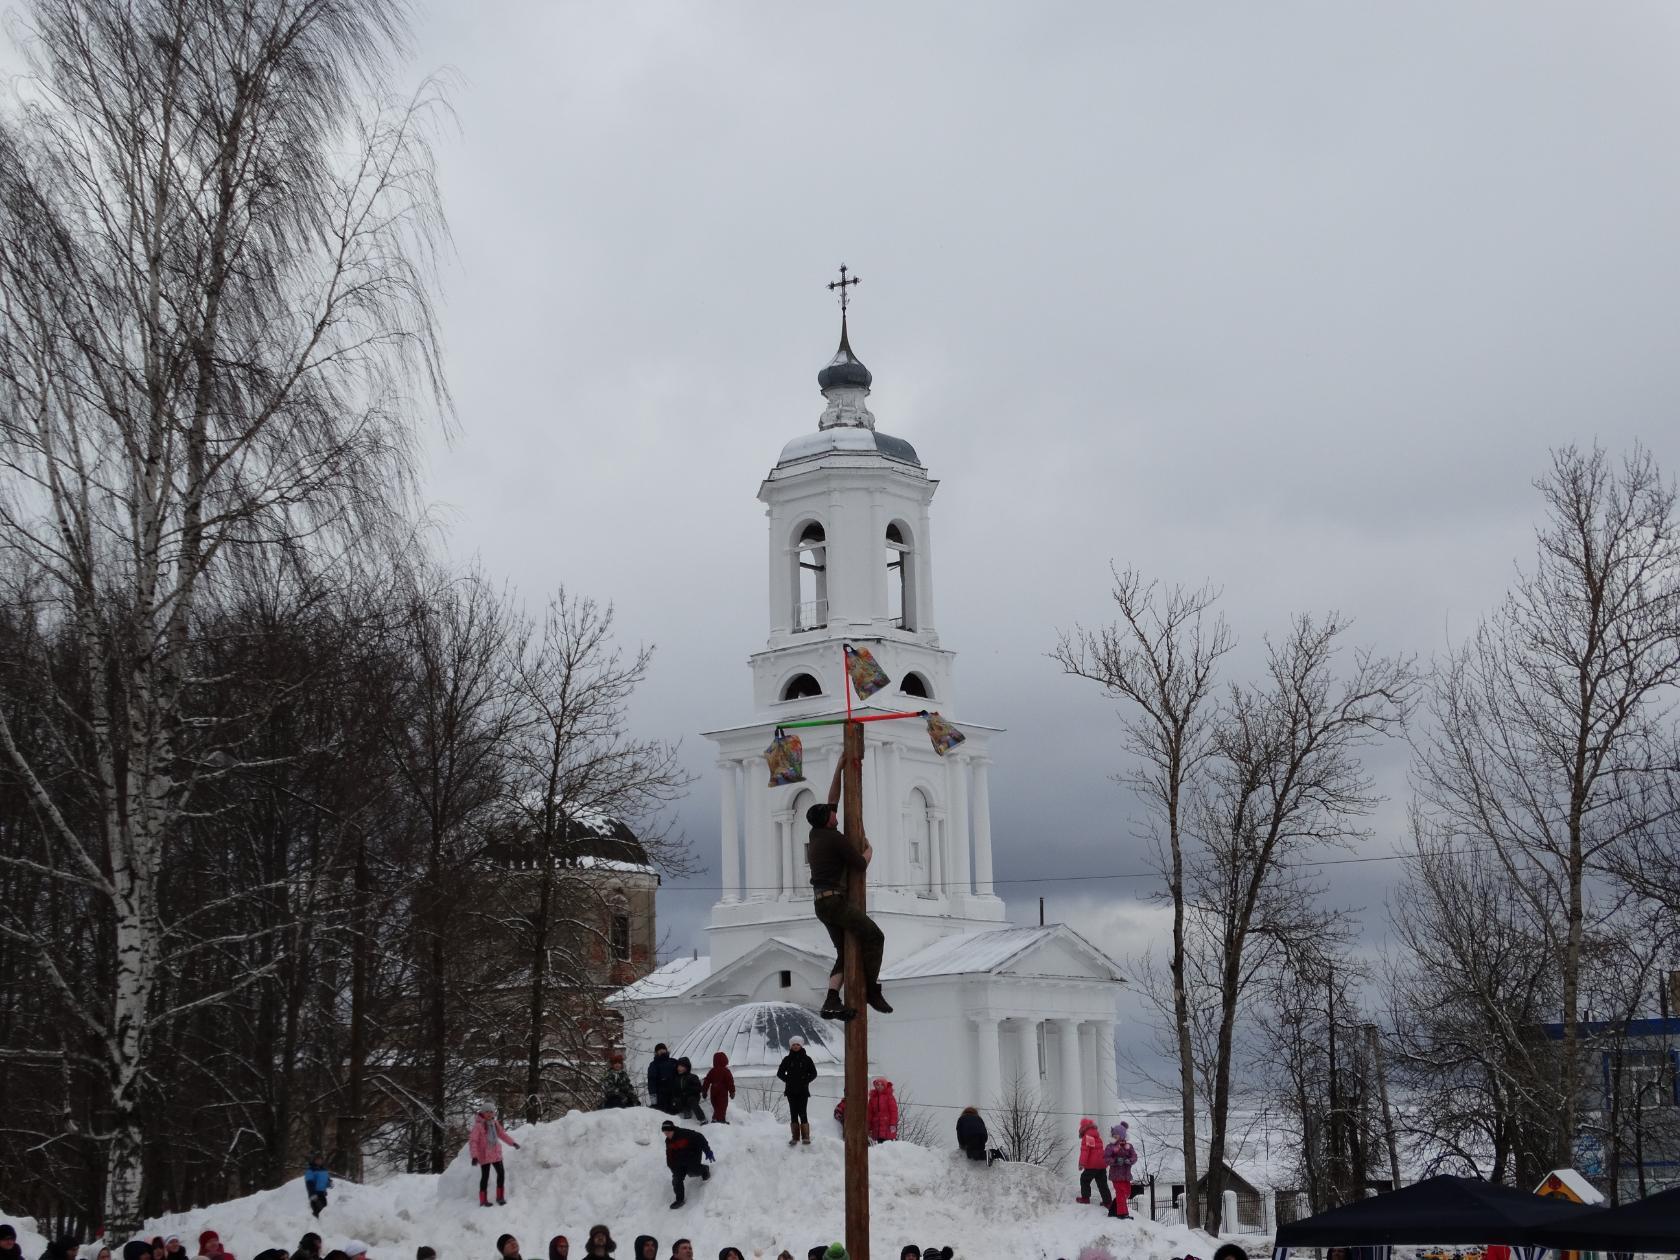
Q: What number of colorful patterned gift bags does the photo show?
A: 3